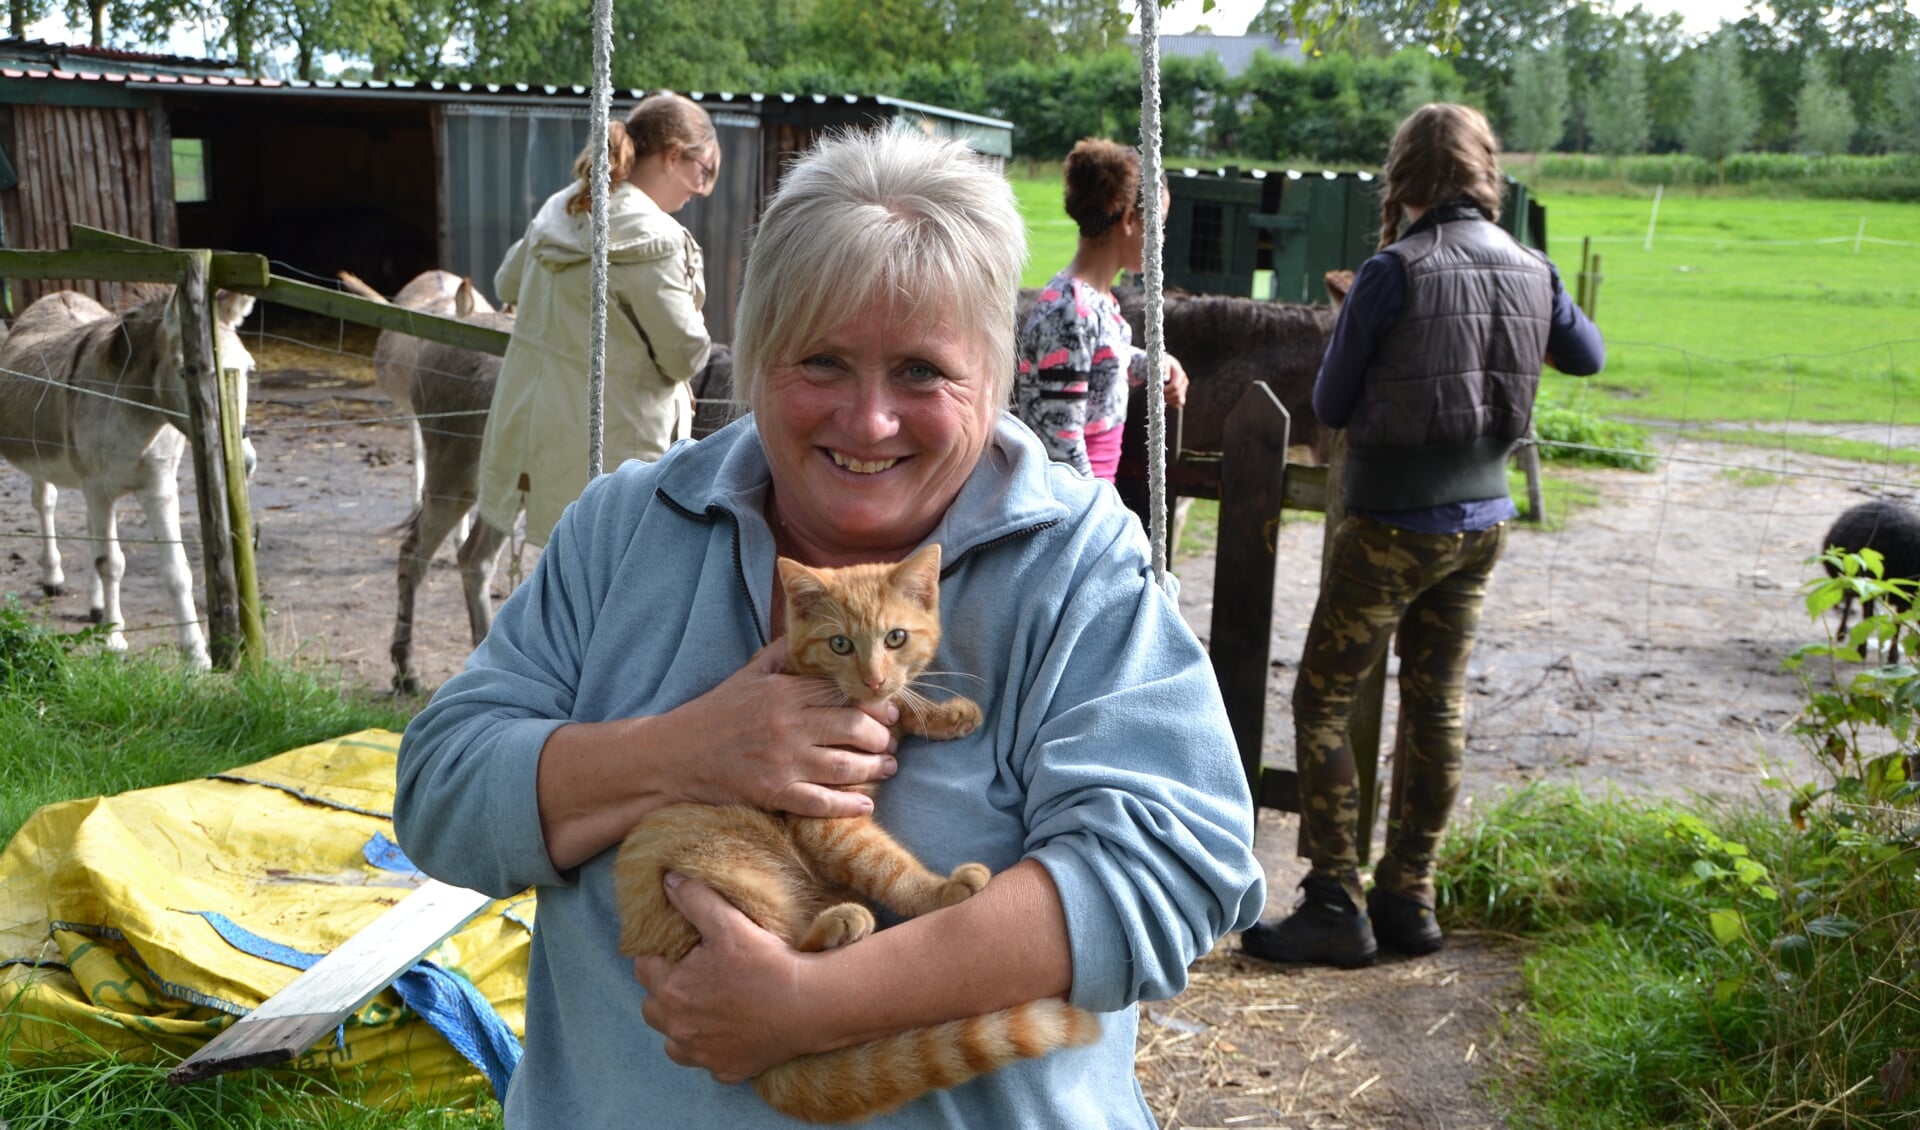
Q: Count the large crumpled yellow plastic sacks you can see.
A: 1